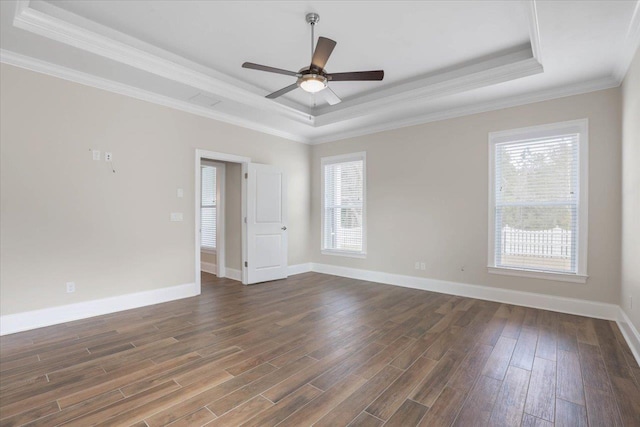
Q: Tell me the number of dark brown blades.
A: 4